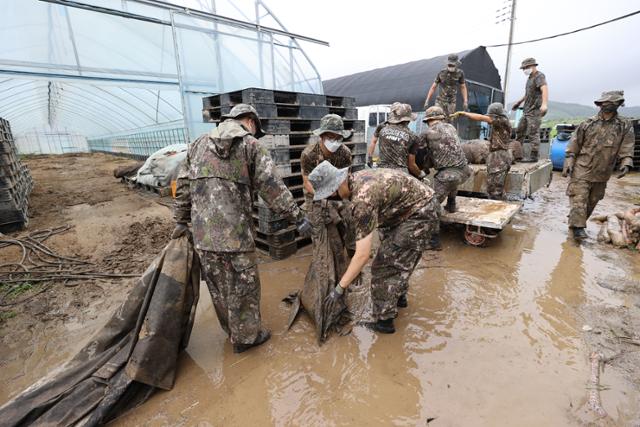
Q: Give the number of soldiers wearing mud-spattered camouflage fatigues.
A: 9